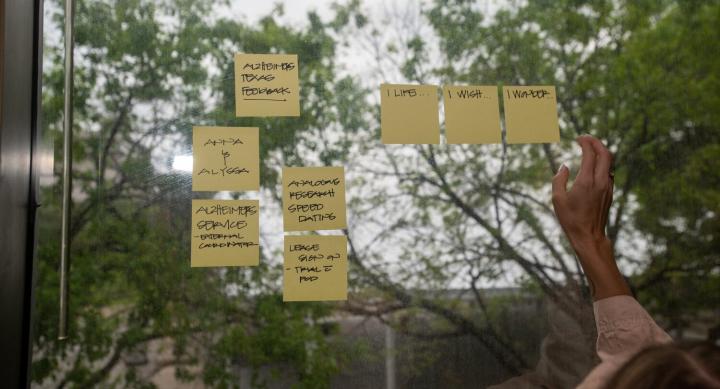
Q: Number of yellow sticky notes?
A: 8